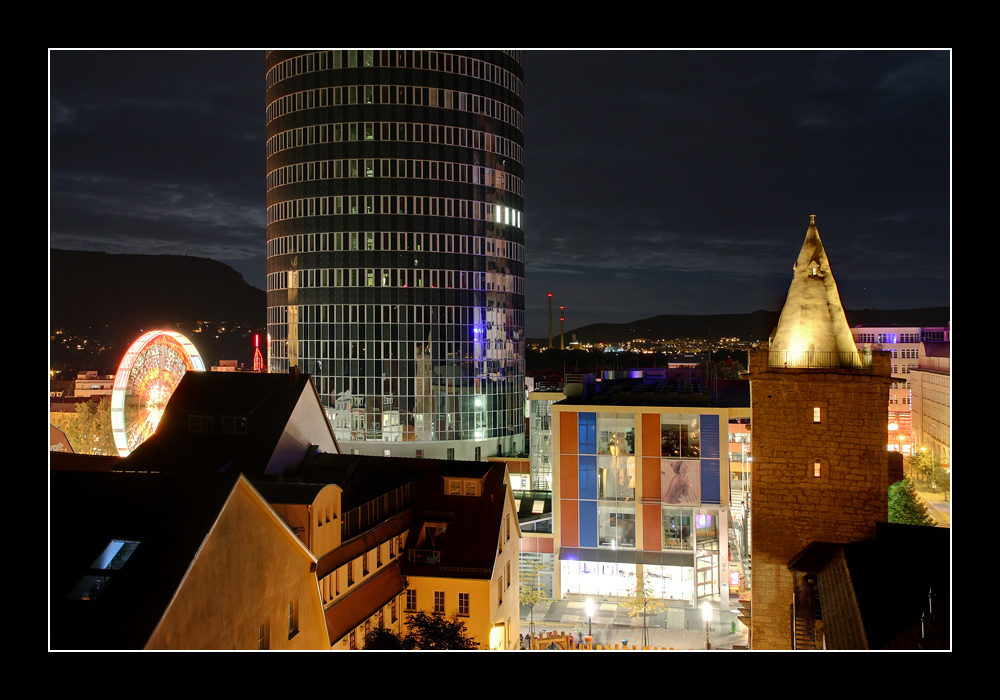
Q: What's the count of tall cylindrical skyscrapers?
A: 1